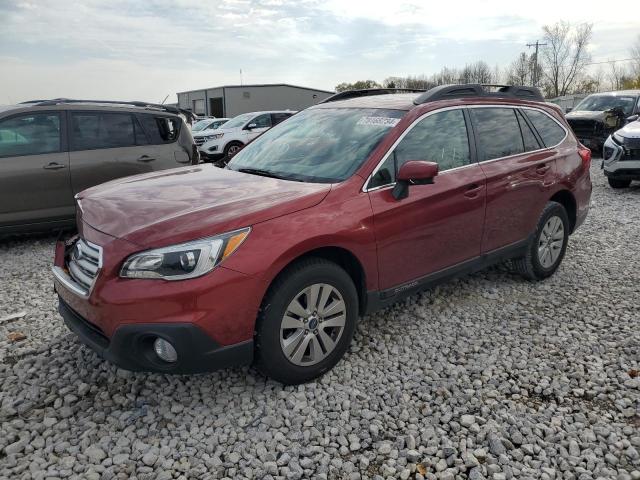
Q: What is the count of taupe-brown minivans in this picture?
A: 1